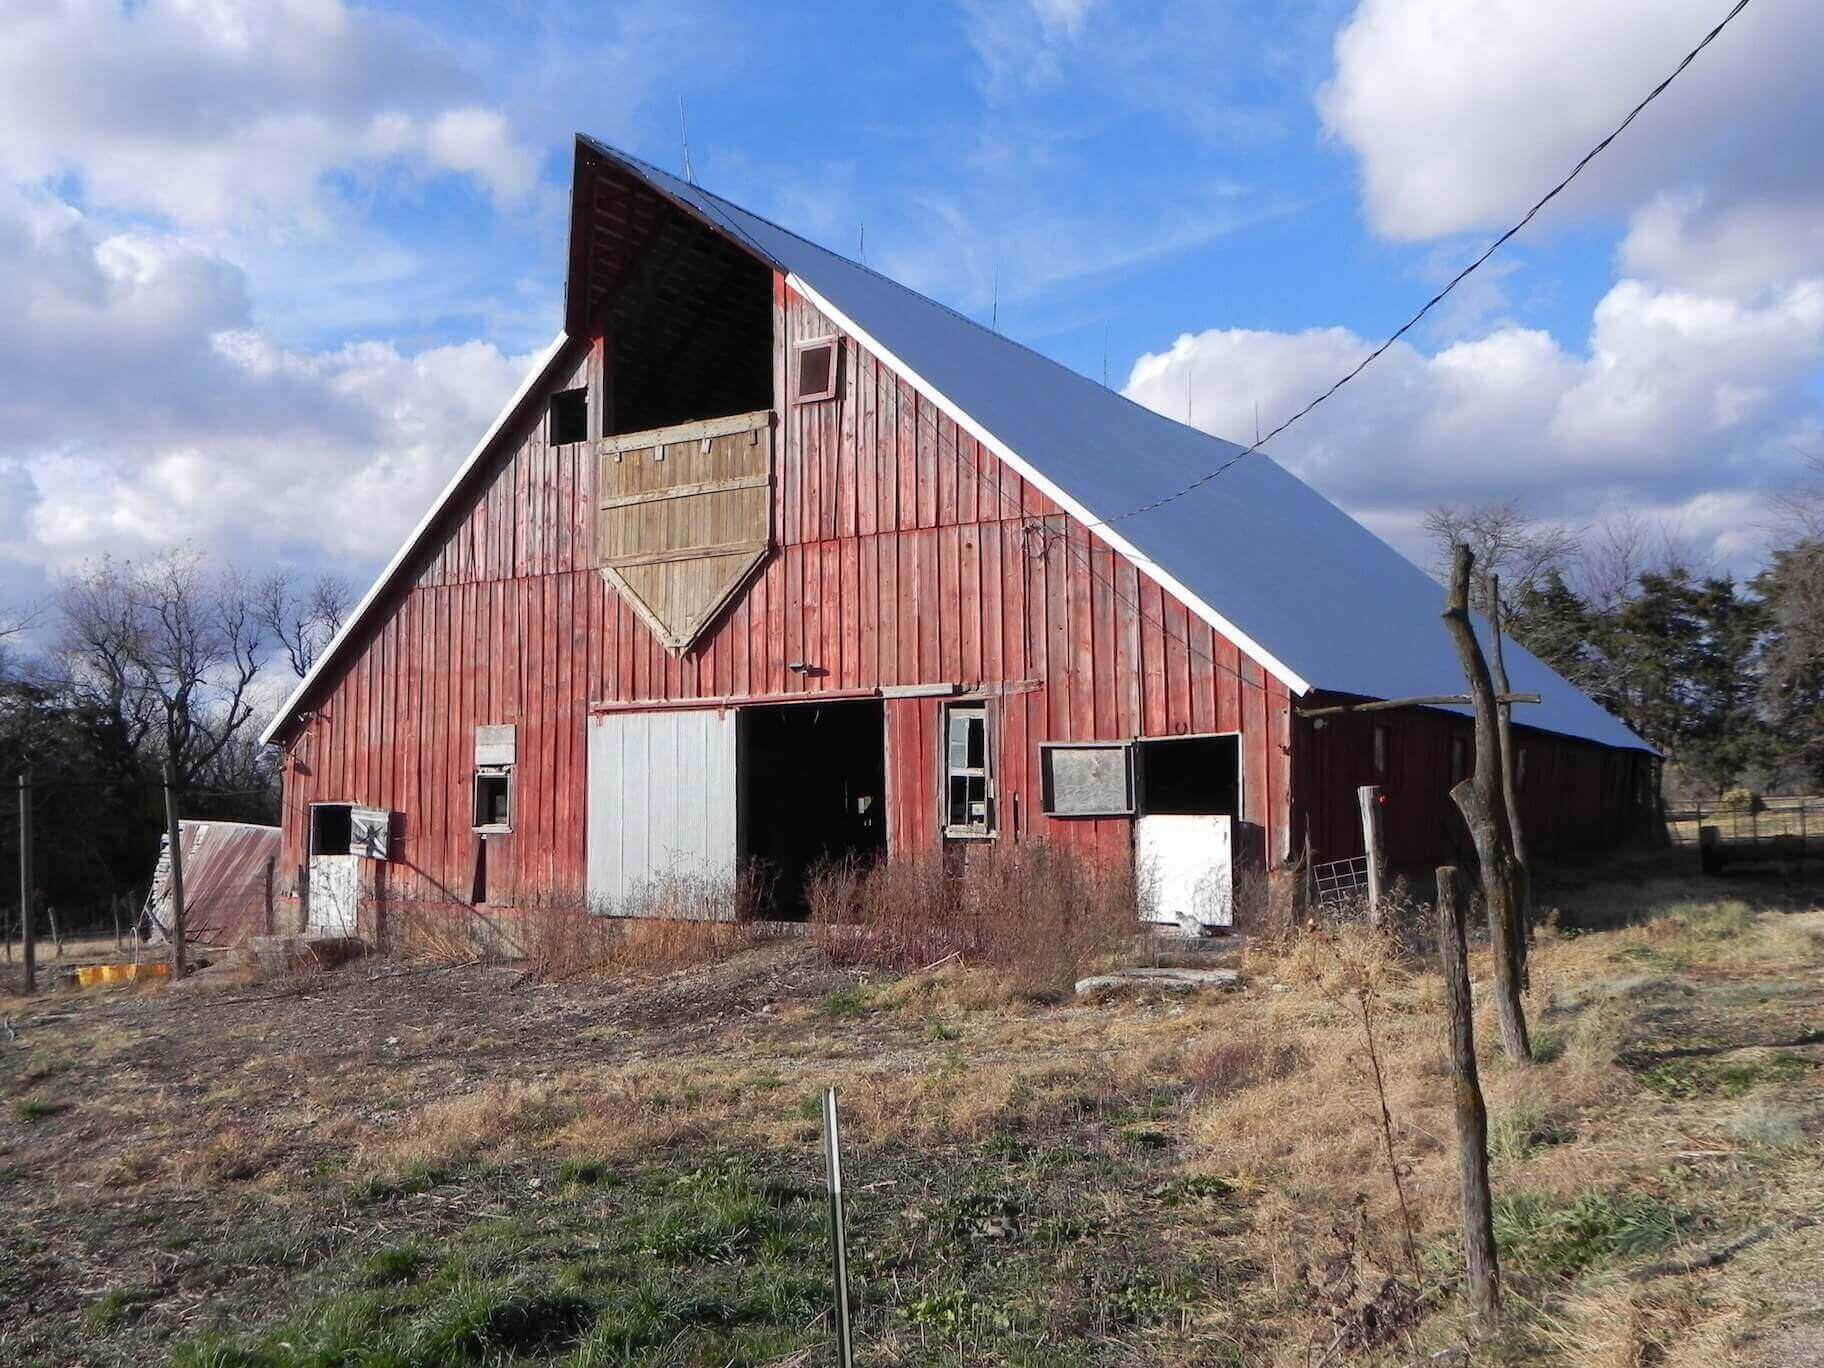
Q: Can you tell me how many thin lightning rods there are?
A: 6